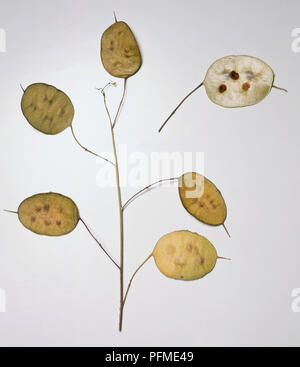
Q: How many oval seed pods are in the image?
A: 6